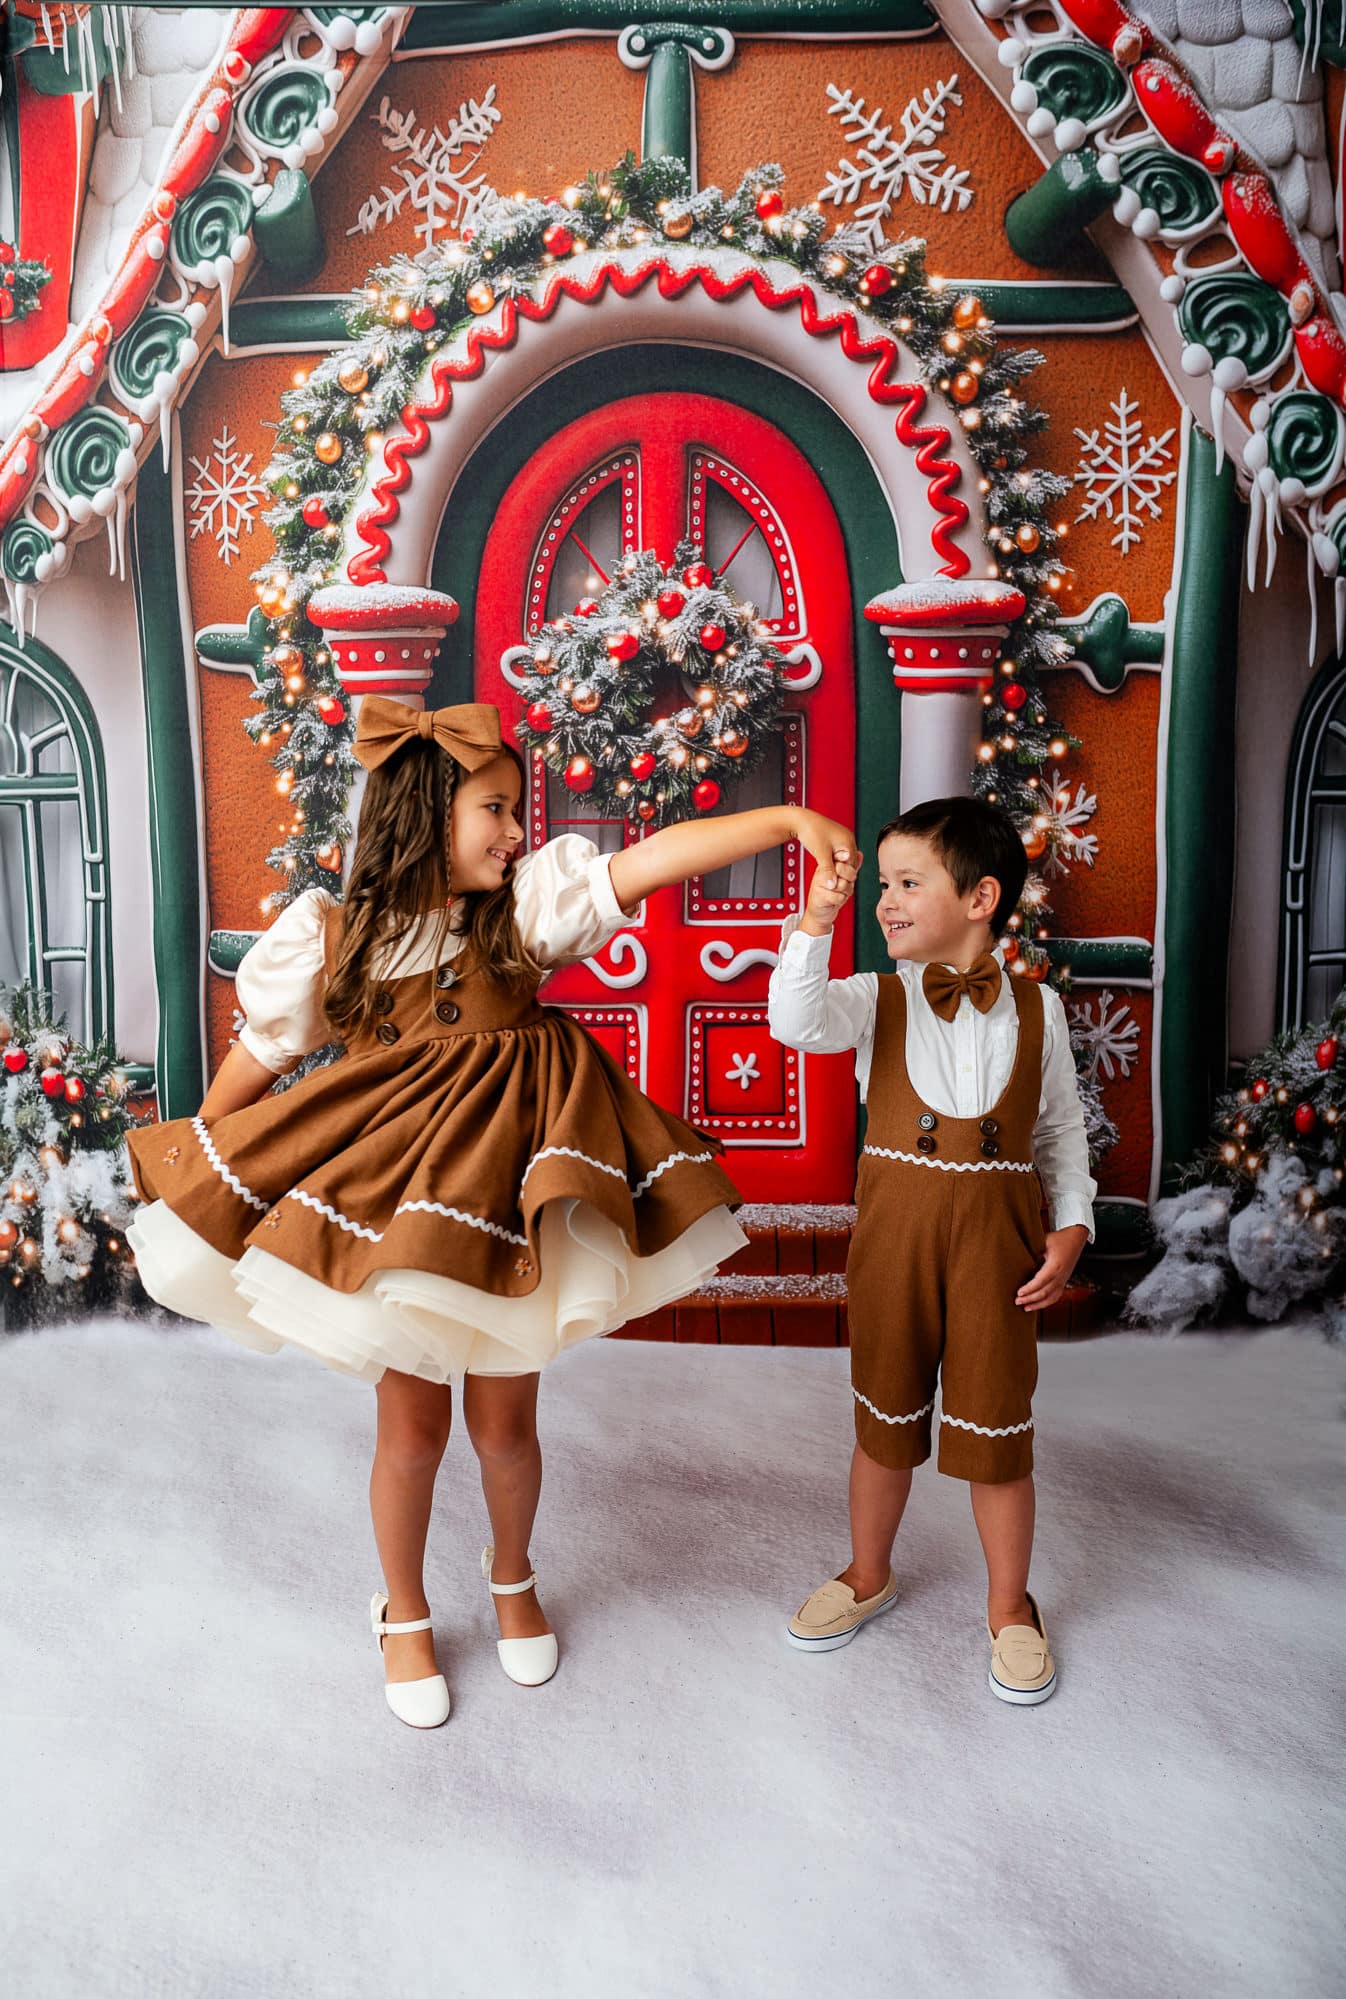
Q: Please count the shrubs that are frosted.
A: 2